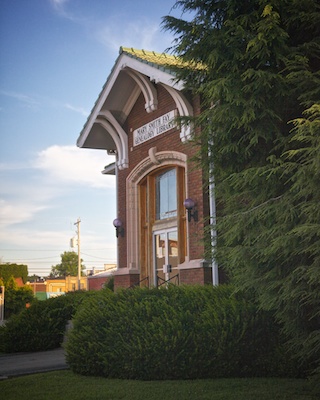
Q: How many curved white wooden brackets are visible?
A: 3